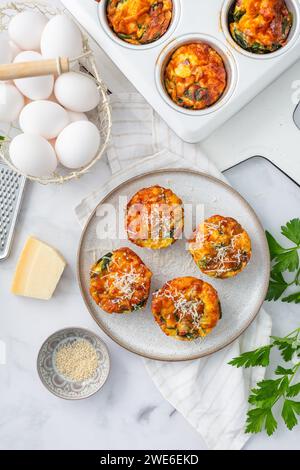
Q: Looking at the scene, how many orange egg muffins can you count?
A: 7